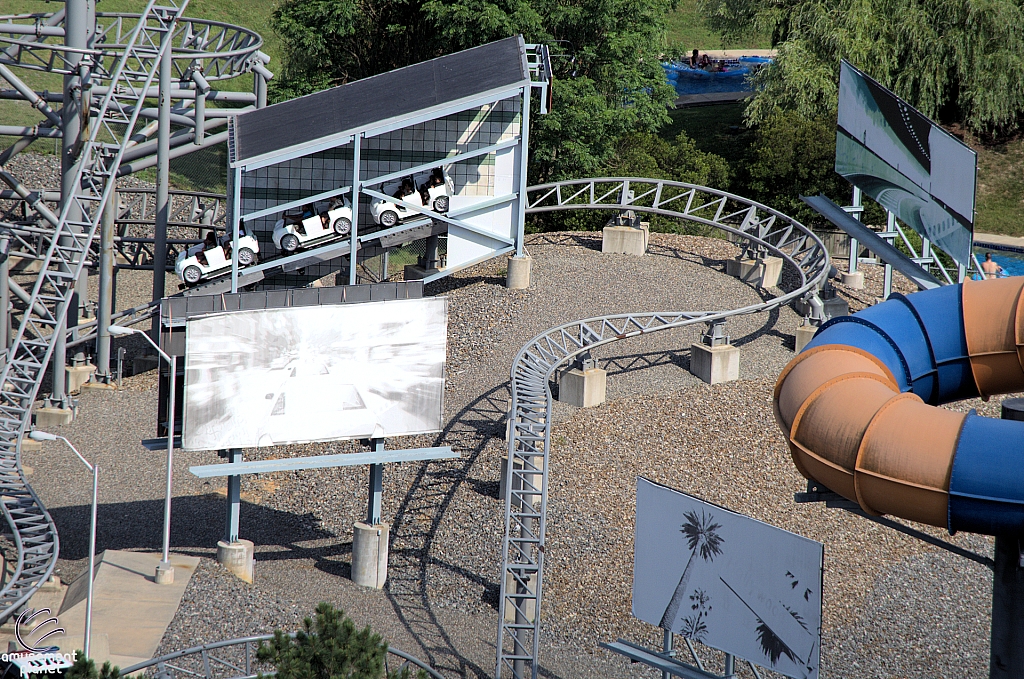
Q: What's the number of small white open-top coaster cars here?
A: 3